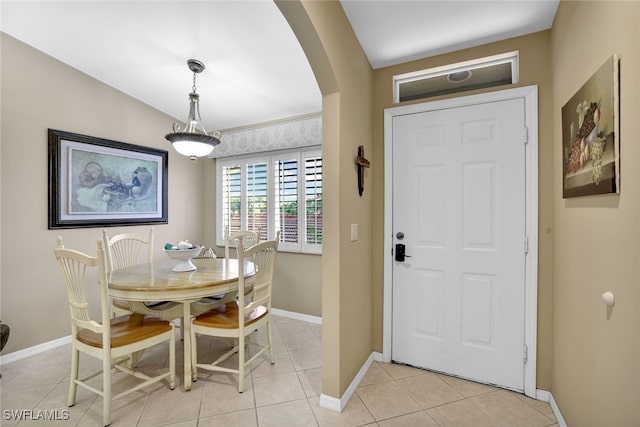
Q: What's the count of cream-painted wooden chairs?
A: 4